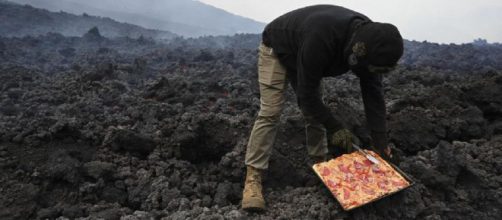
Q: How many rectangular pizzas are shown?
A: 1